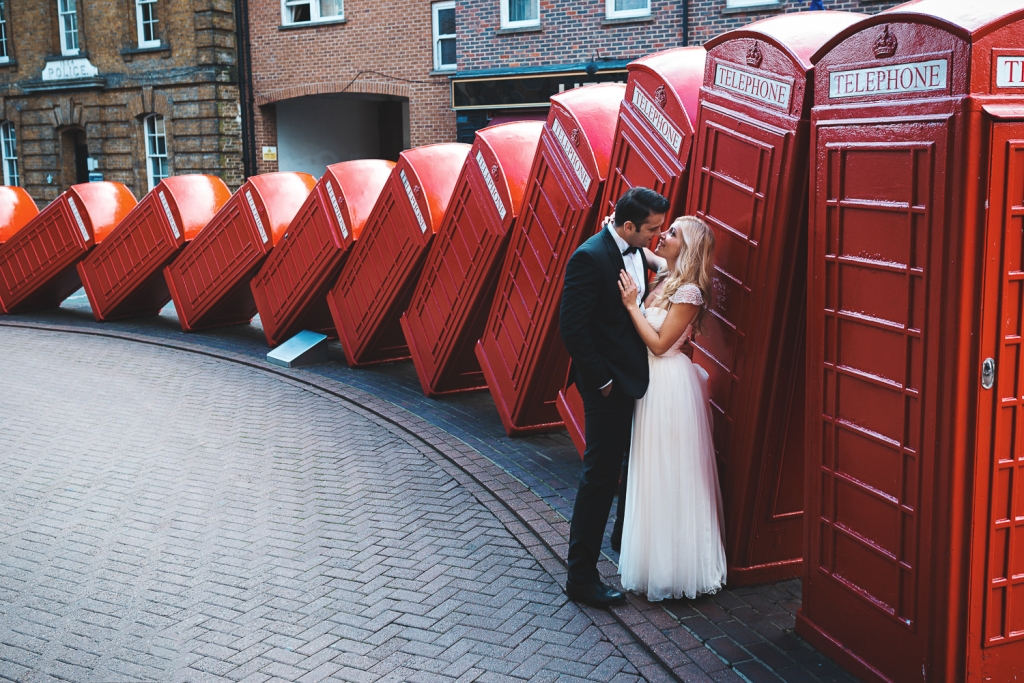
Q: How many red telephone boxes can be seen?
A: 11